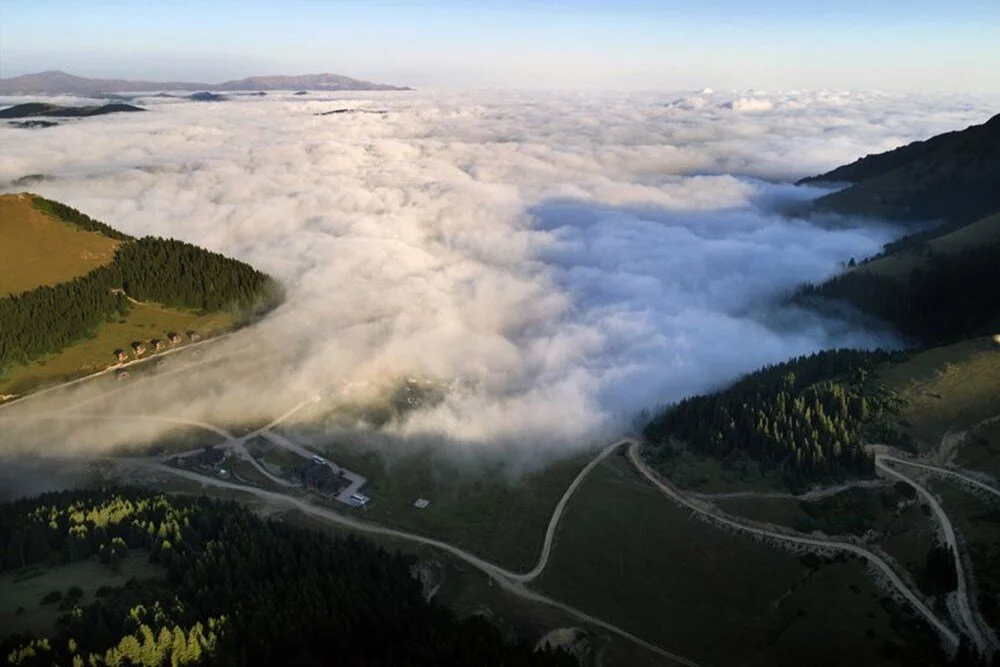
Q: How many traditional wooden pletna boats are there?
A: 0